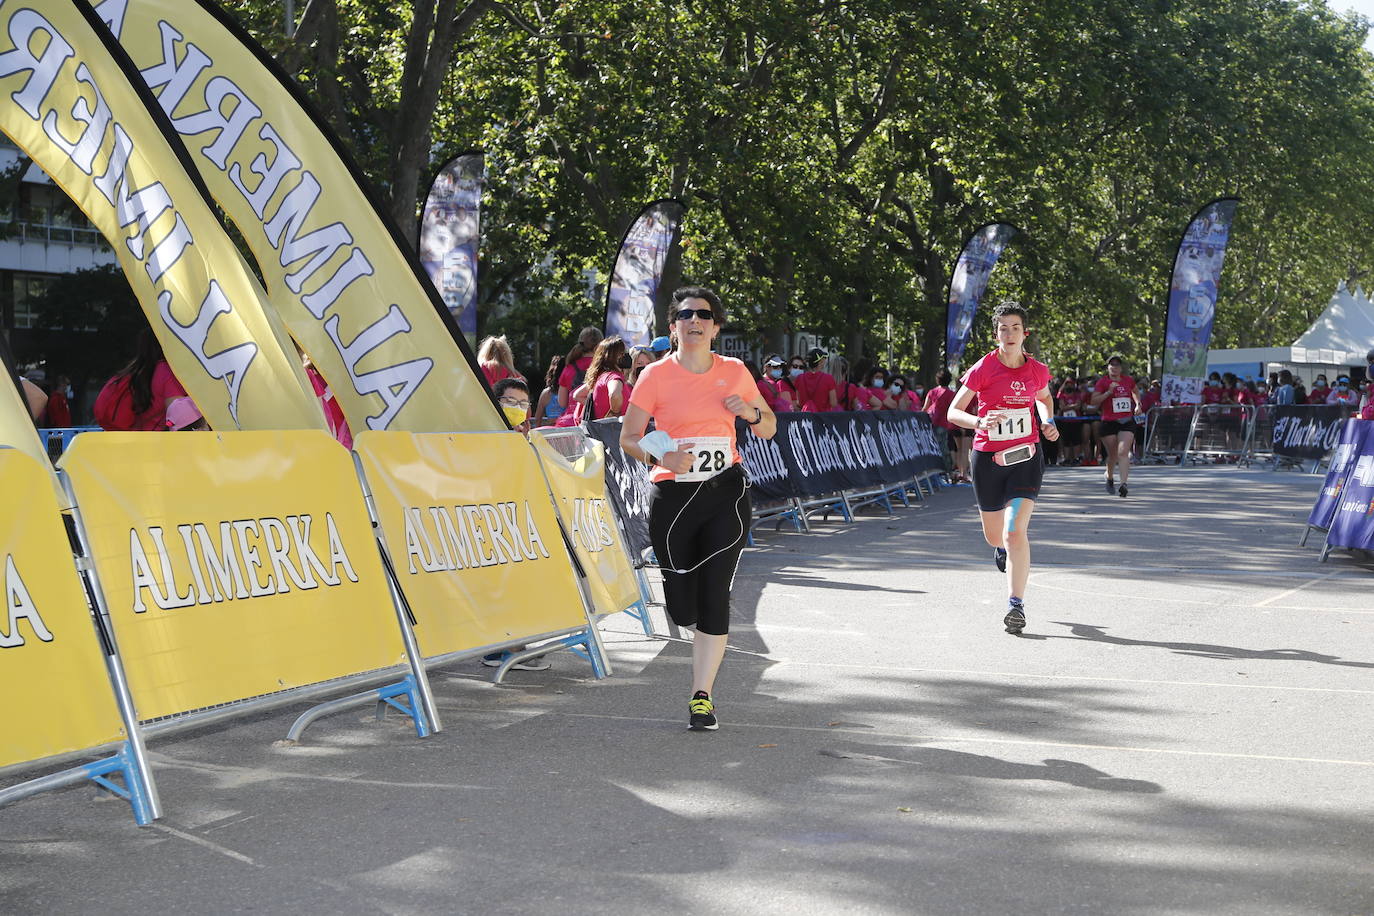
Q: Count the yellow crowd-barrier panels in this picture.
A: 4